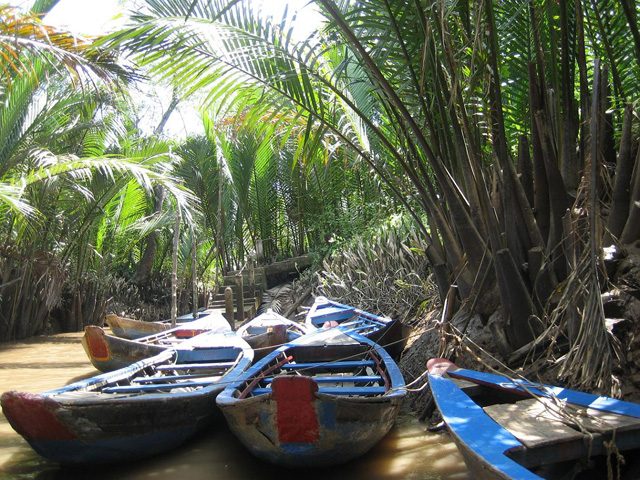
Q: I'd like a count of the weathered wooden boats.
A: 7